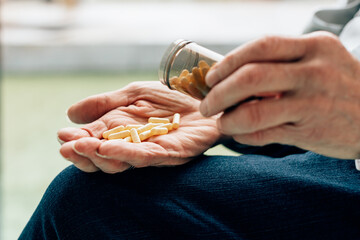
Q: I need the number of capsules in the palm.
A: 12